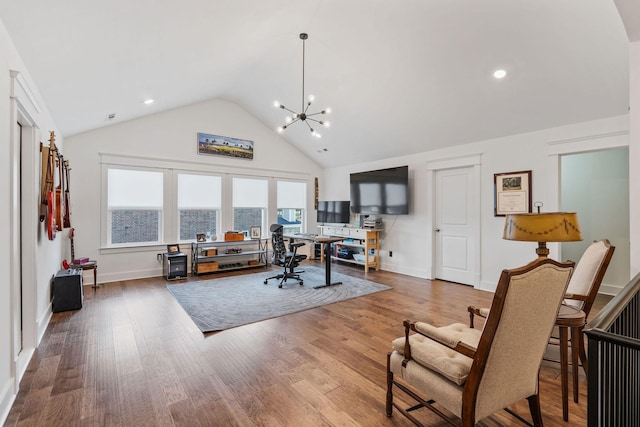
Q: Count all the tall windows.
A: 4